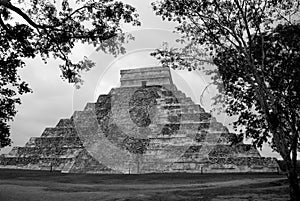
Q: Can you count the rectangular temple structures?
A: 1